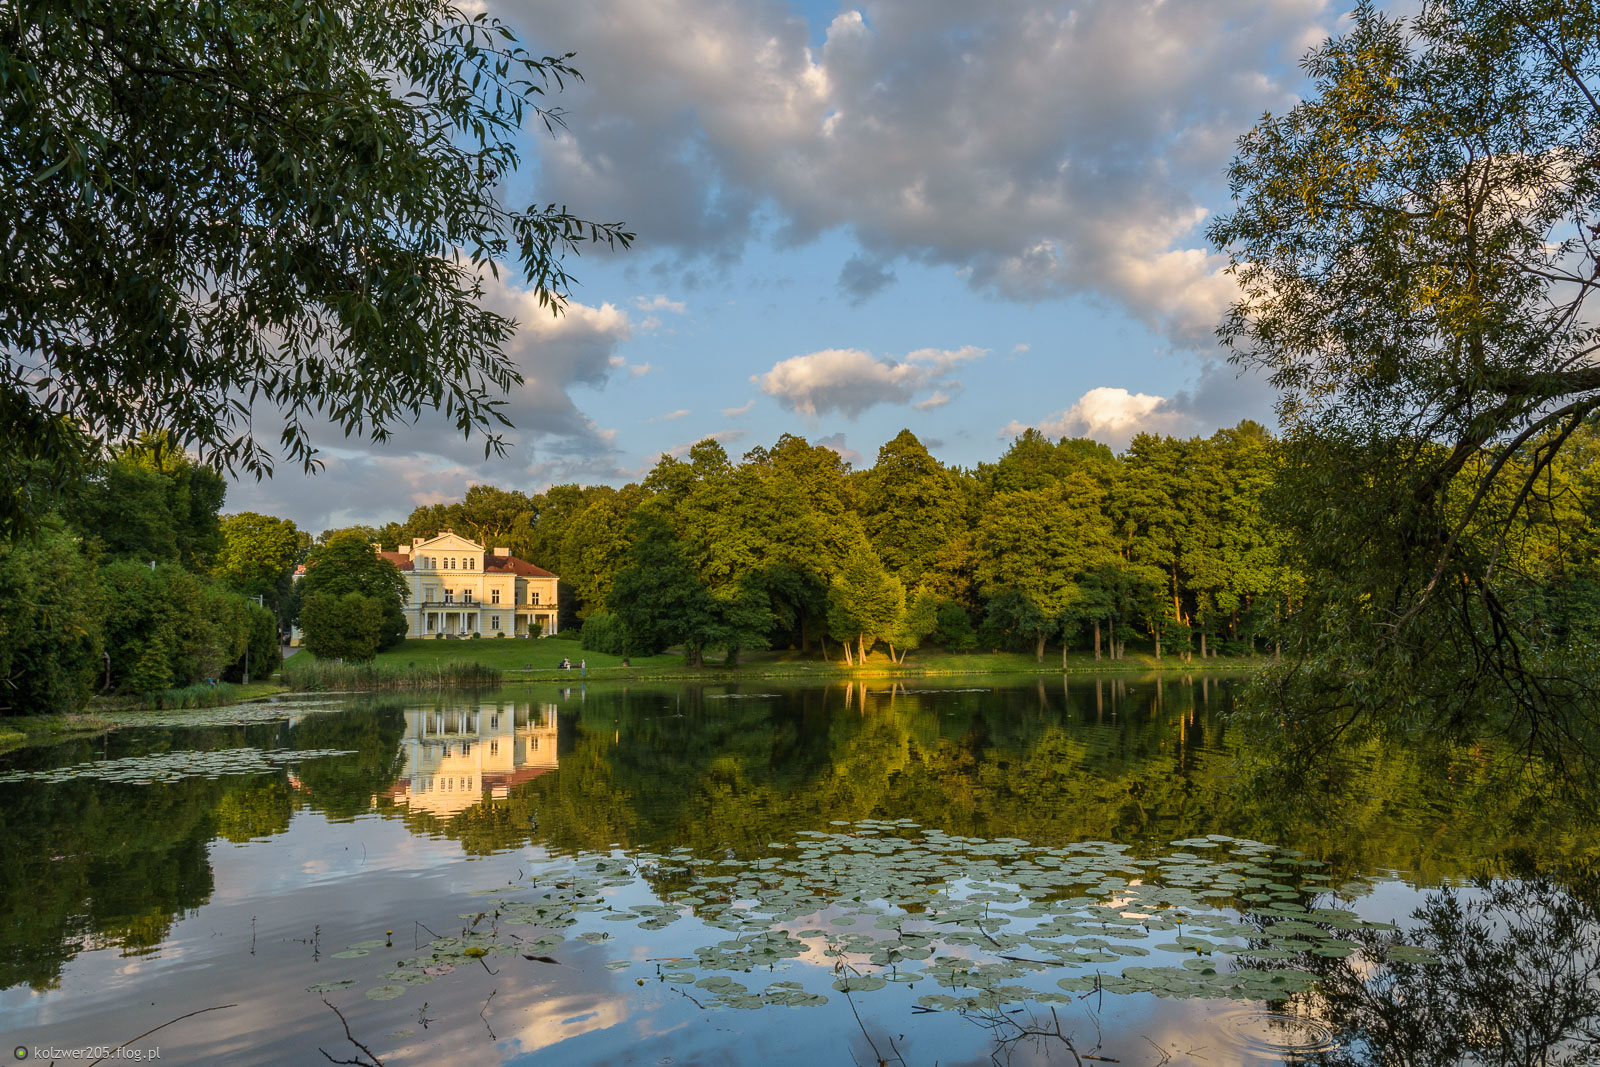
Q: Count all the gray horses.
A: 0